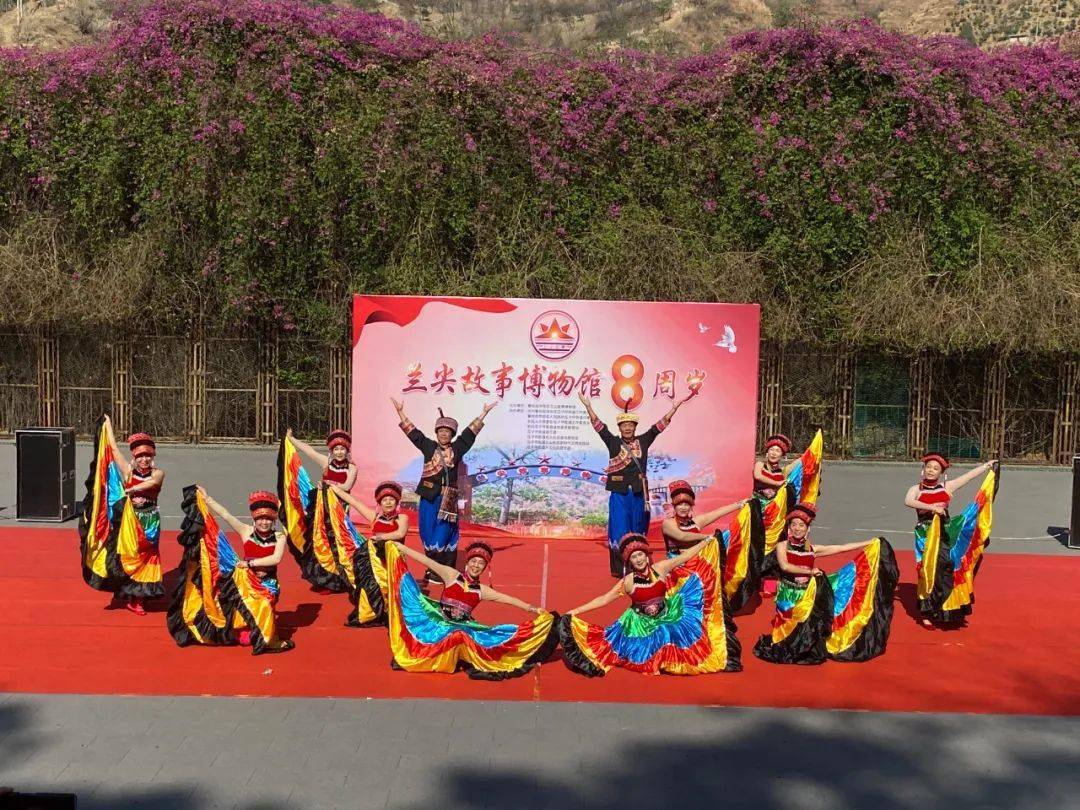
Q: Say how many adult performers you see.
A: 12